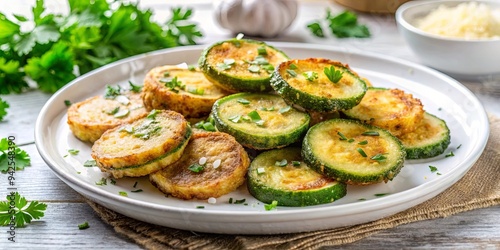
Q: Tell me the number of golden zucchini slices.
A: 11